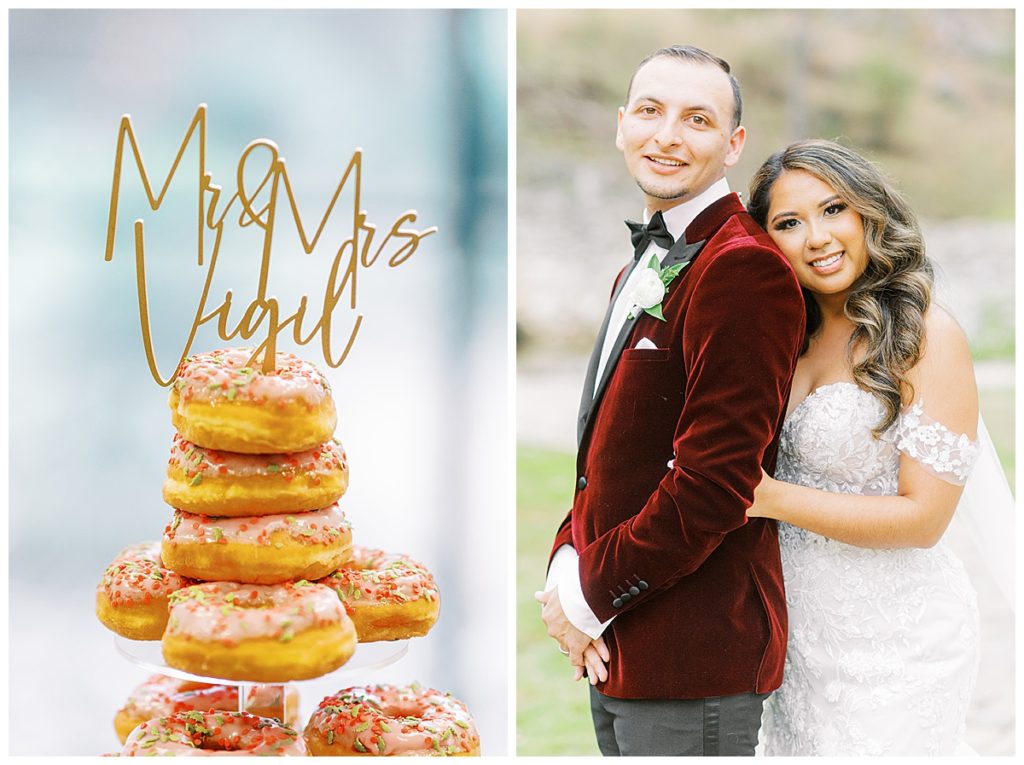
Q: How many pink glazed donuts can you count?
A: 9